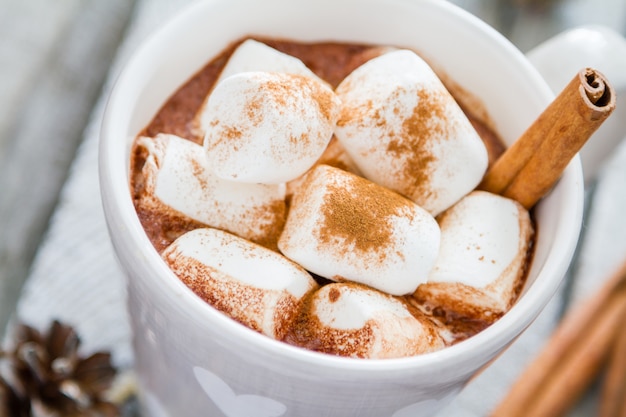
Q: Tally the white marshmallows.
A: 8